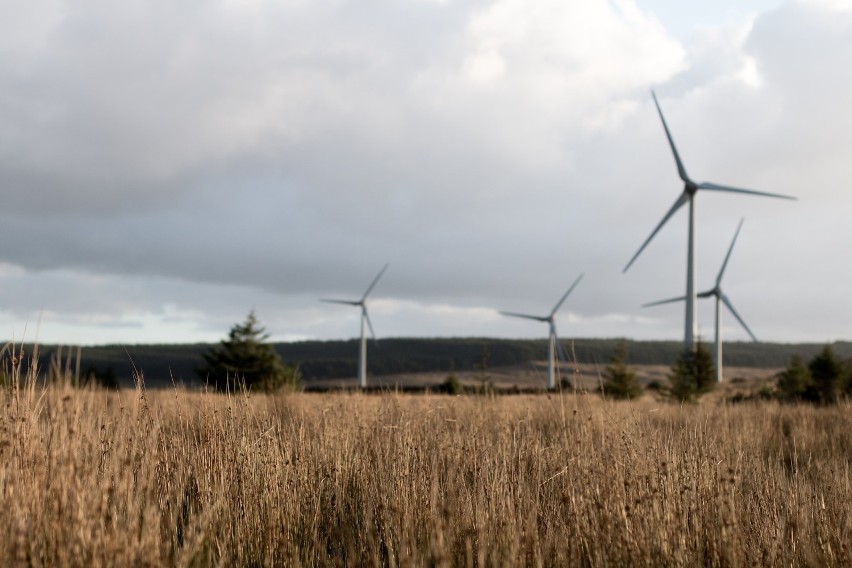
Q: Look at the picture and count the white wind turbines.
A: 4